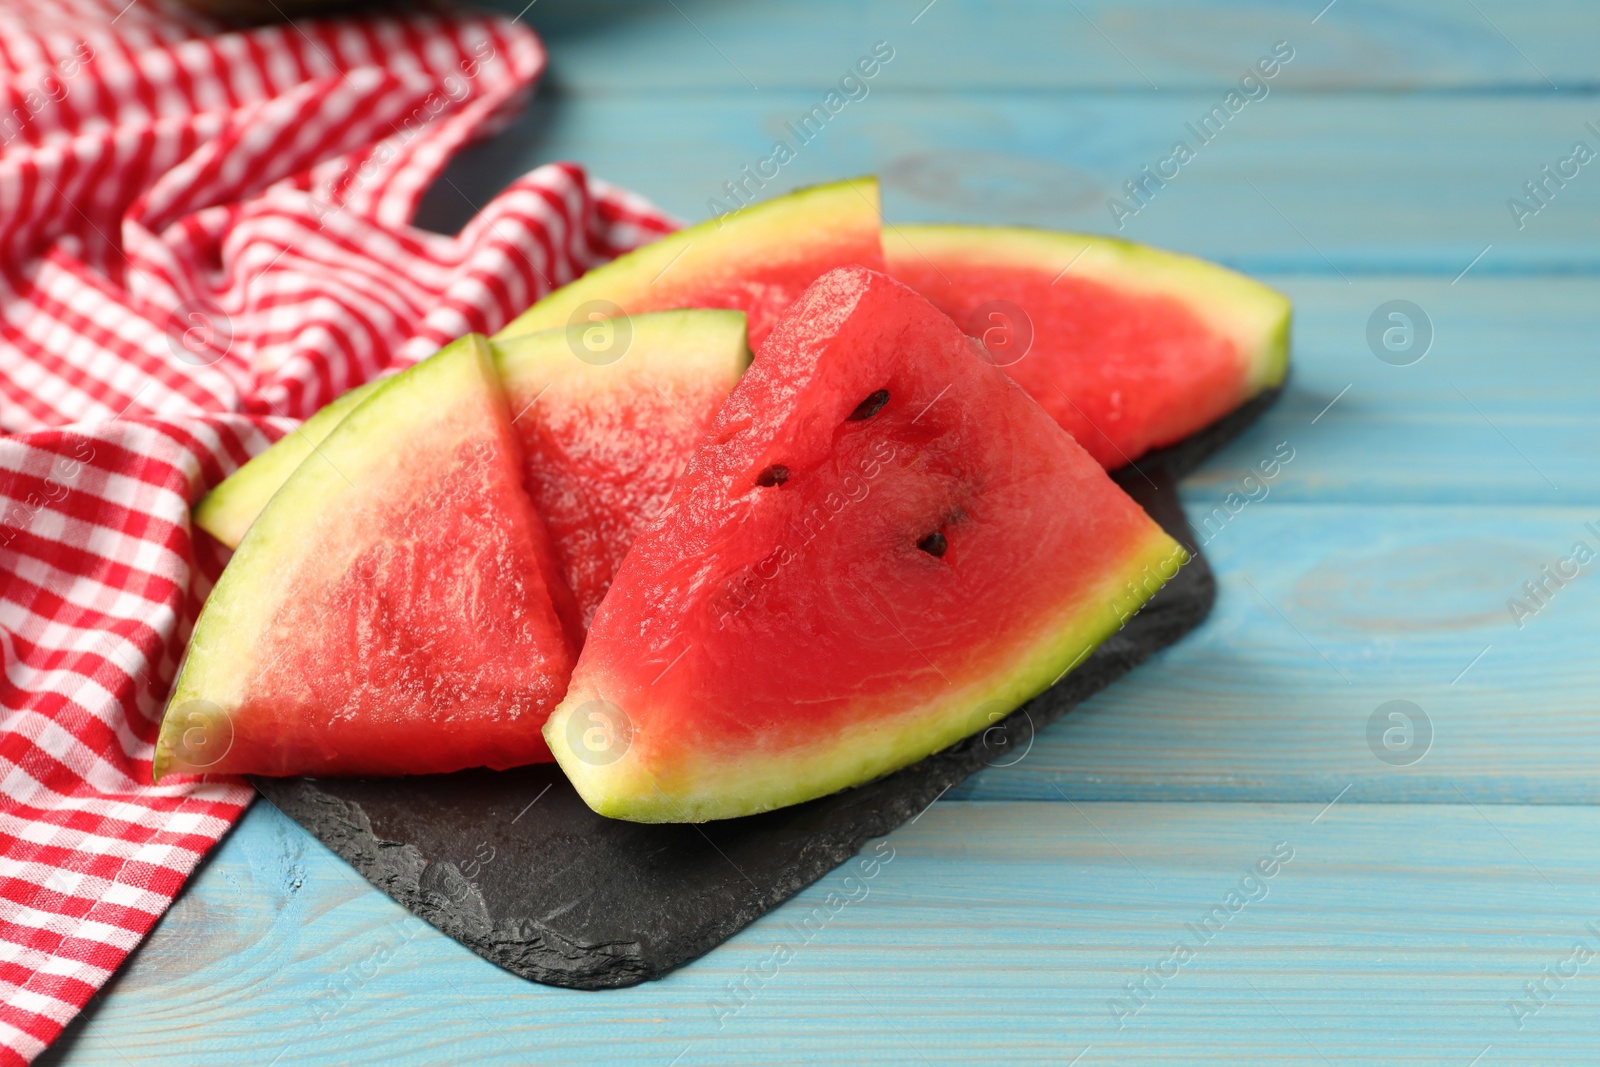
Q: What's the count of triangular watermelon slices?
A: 5